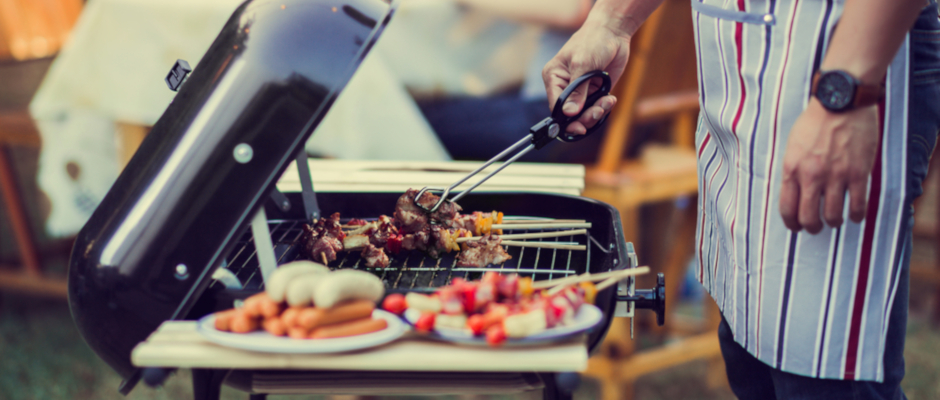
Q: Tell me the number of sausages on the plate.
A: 12